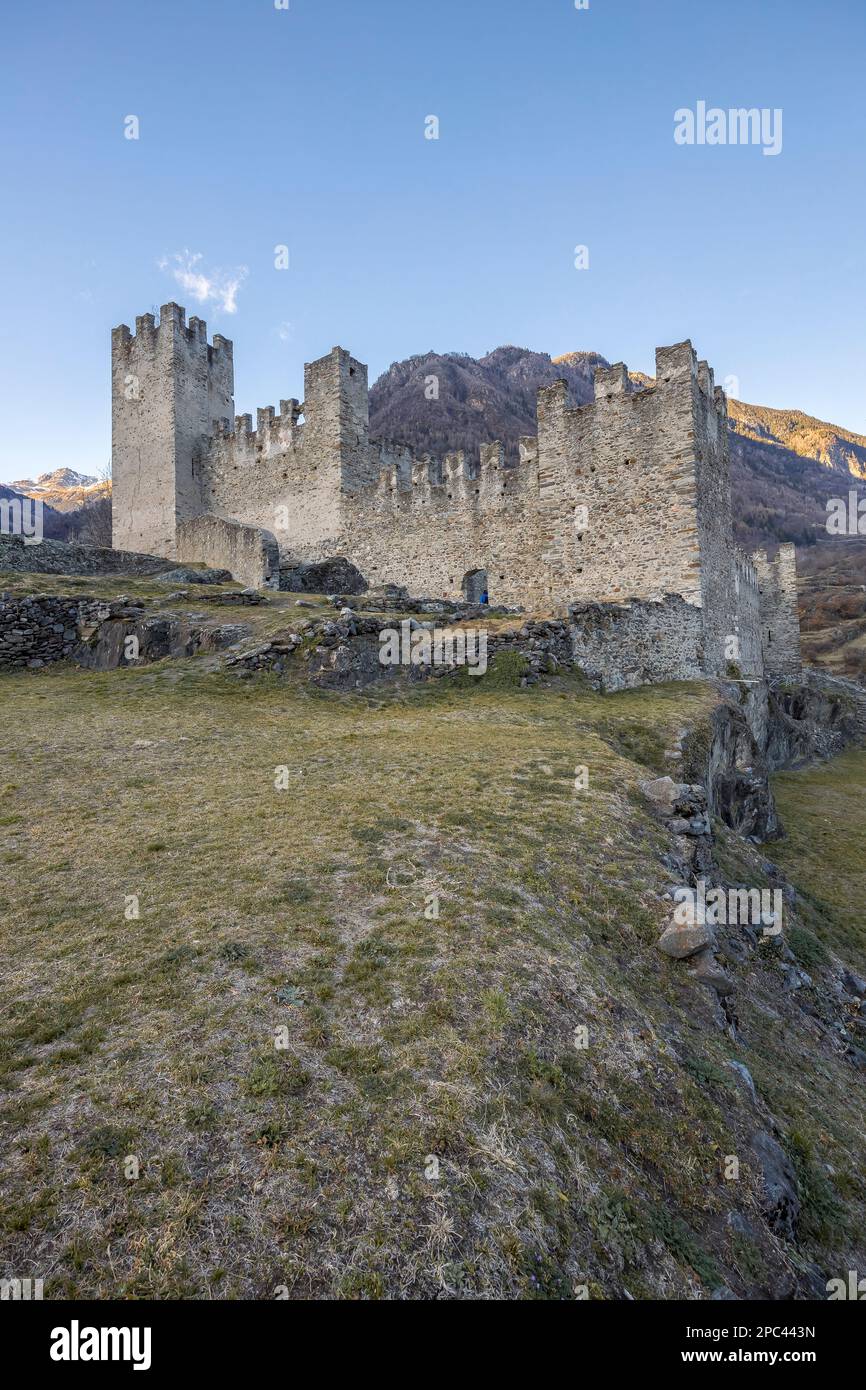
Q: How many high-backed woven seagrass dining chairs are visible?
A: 0